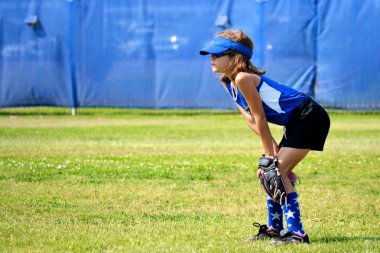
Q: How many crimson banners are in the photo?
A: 0